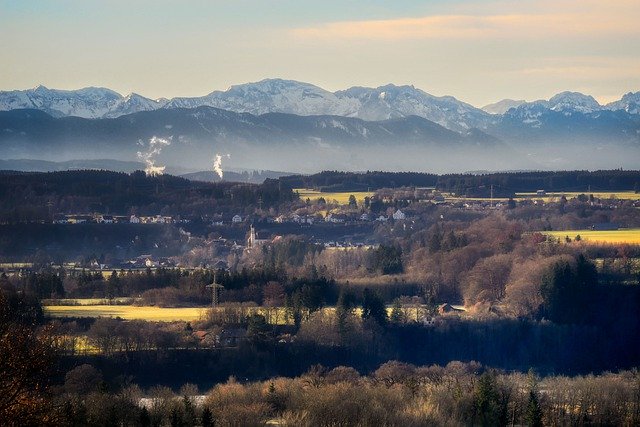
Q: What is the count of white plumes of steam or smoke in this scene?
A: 2